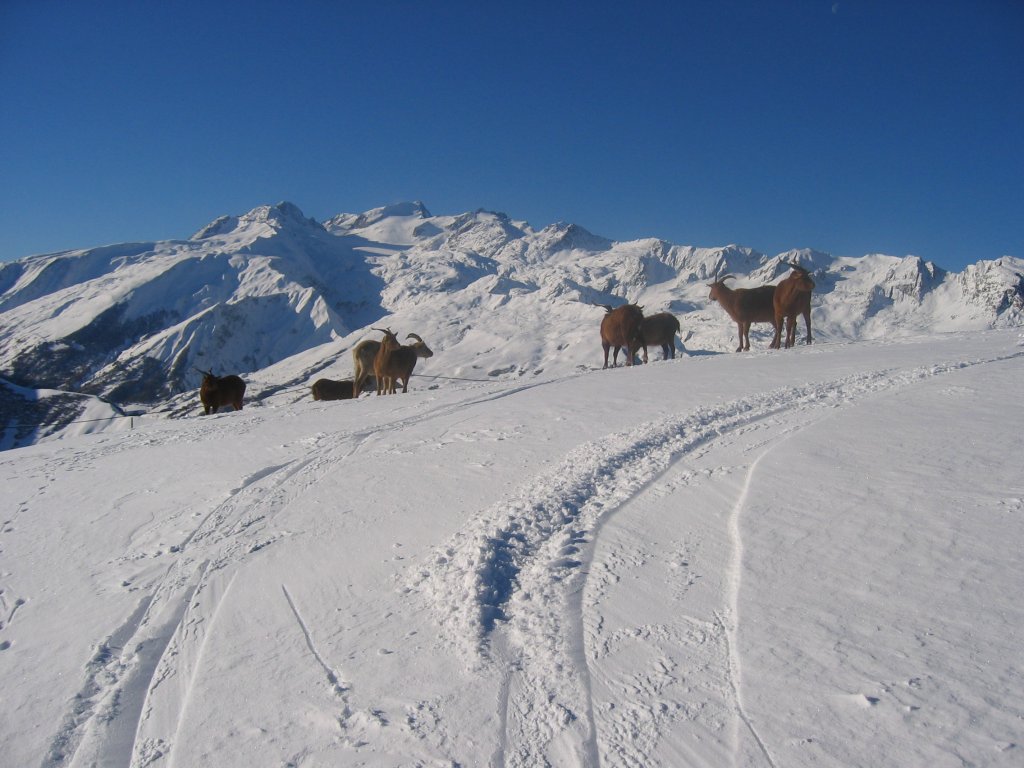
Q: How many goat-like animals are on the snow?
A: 8